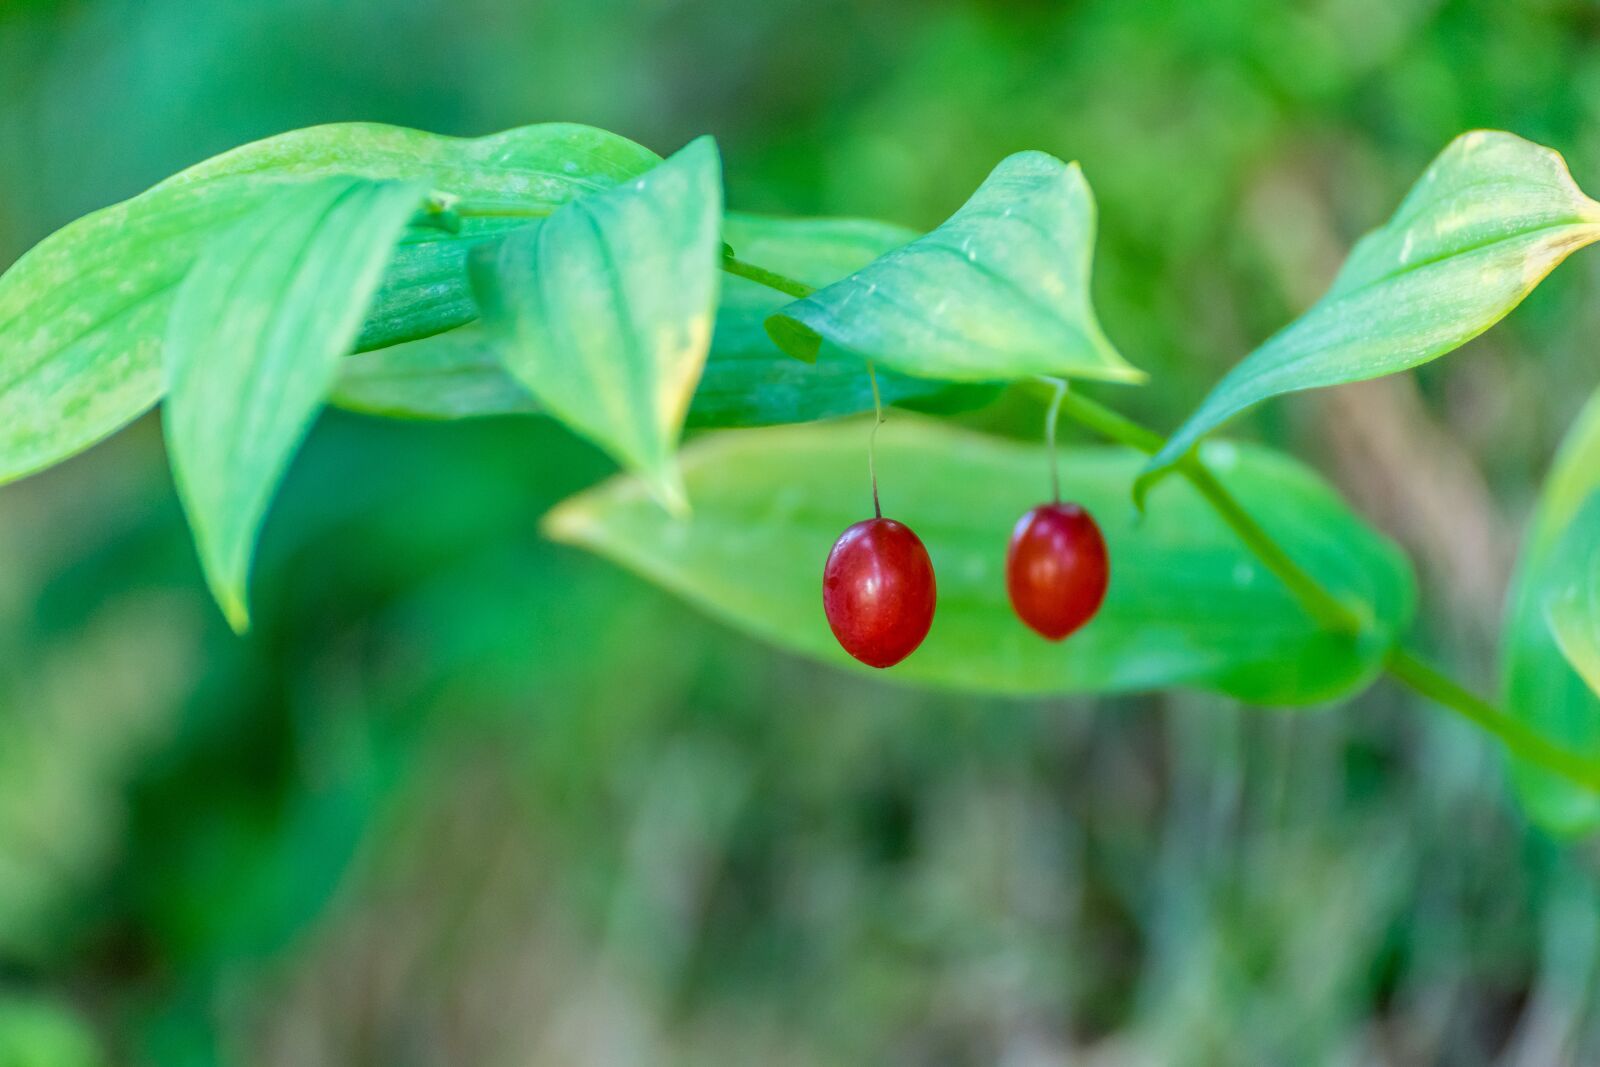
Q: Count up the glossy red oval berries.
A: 2